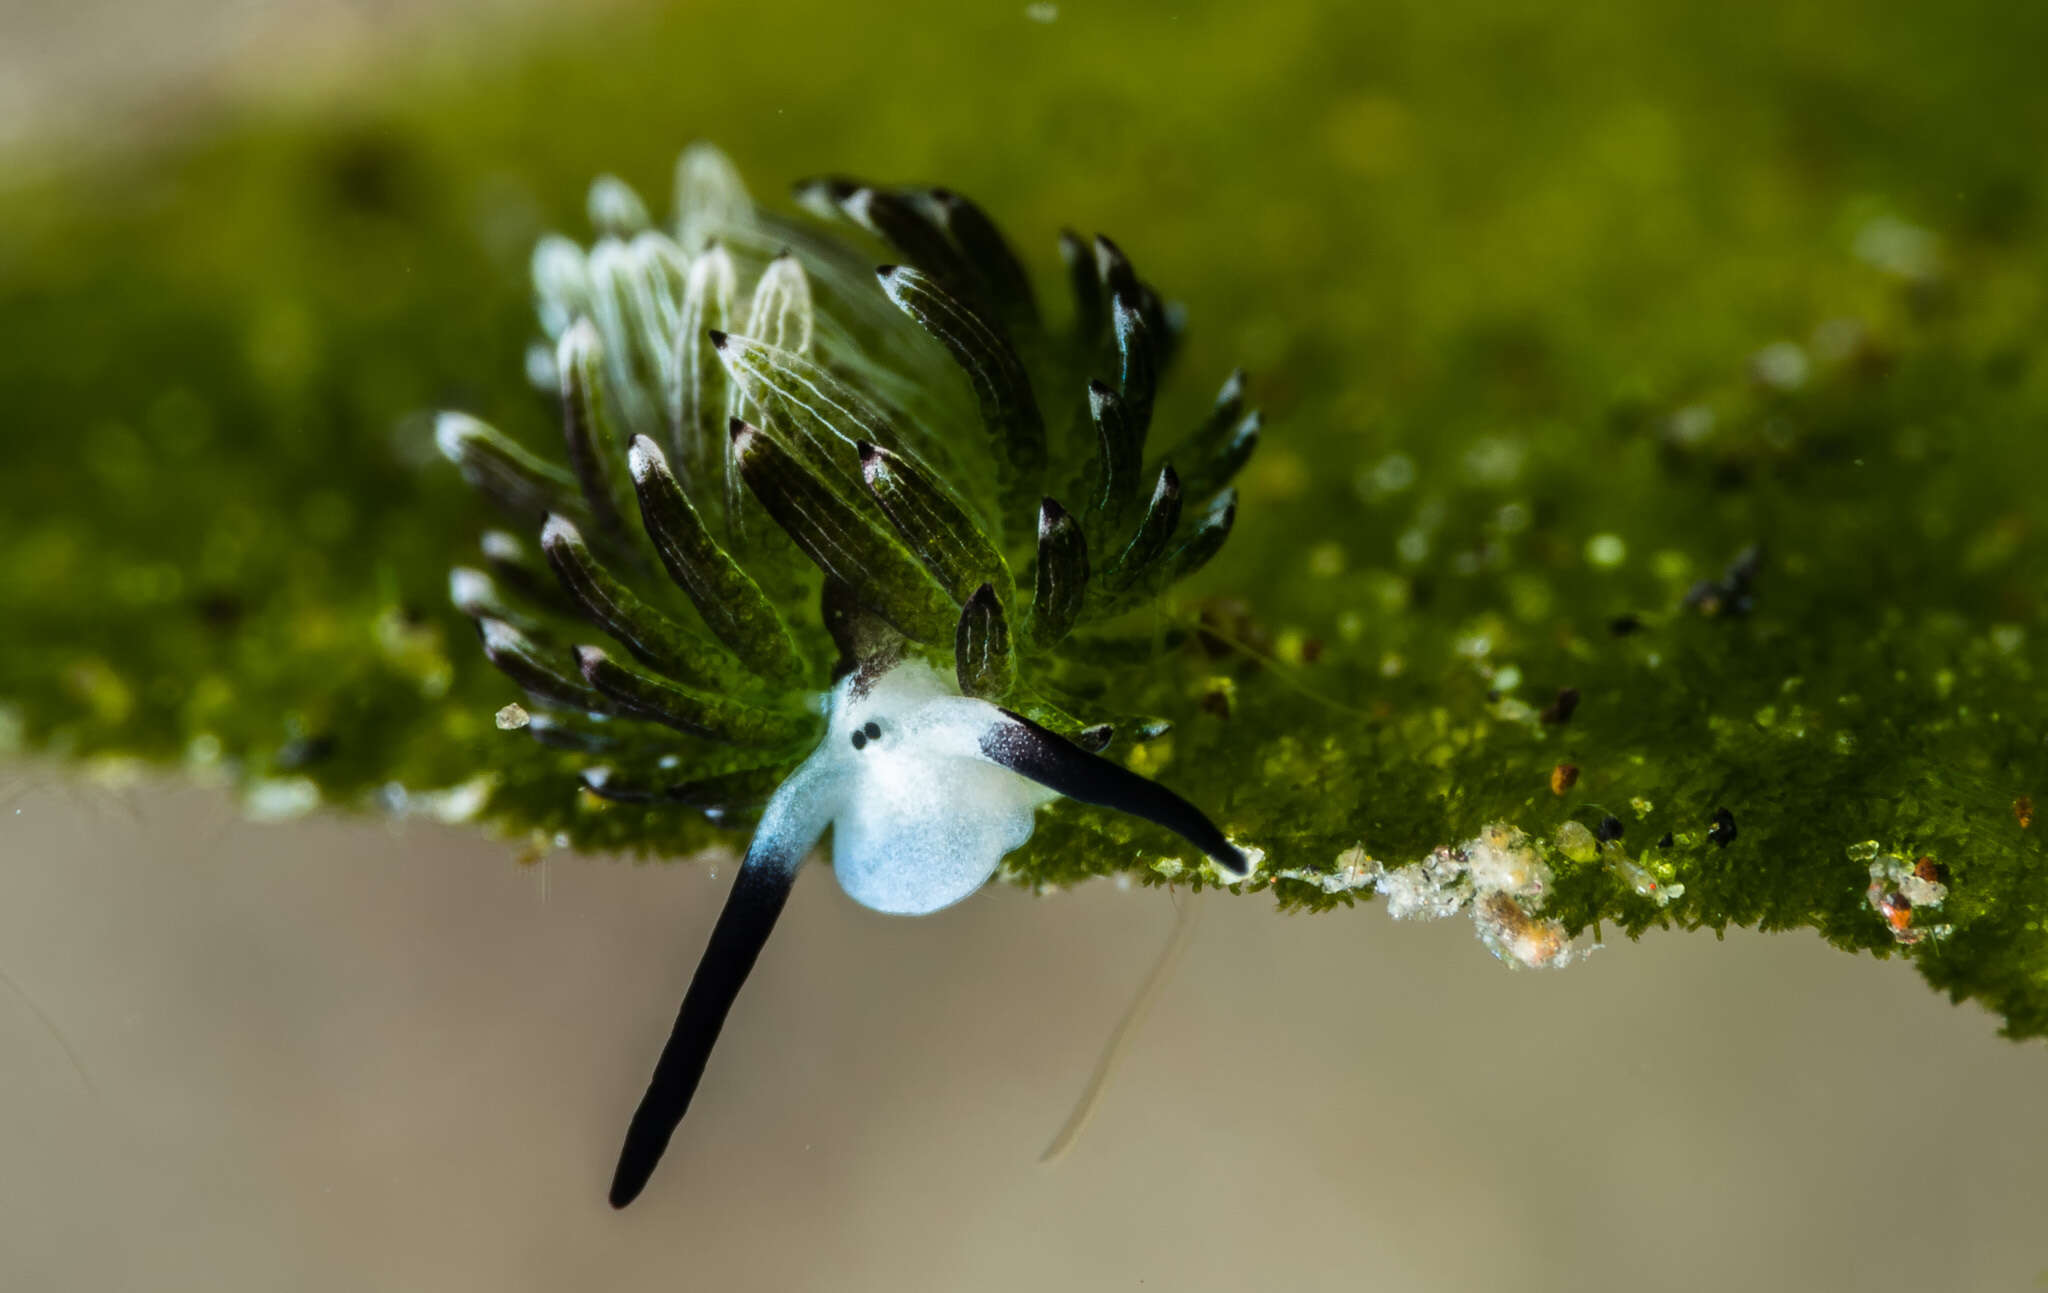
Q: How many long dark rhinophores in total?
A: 2